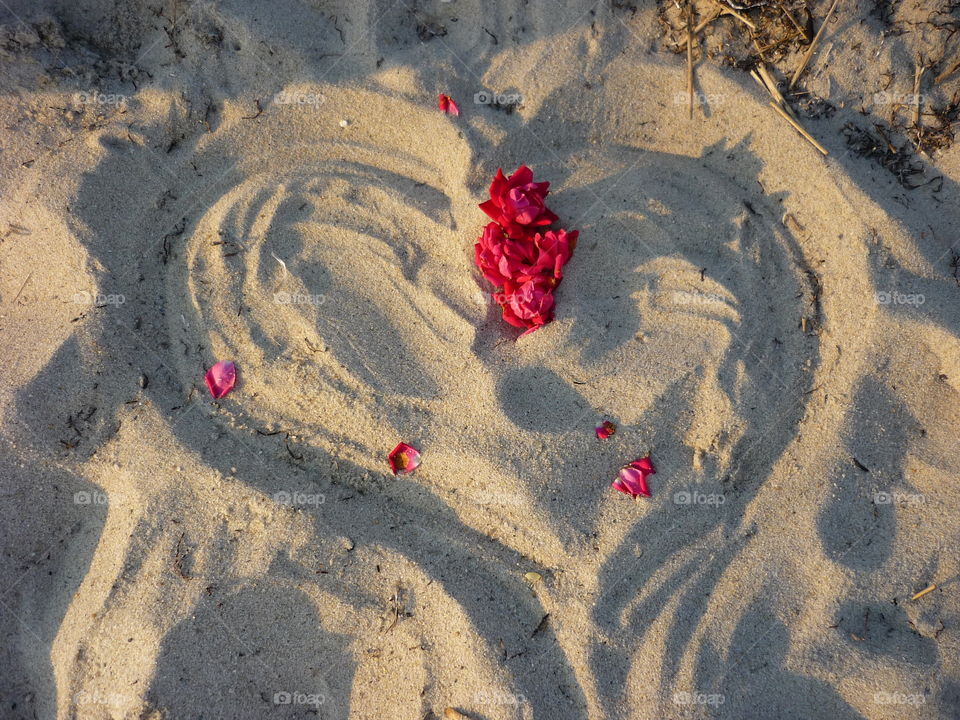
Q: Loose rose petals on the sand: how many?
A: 5